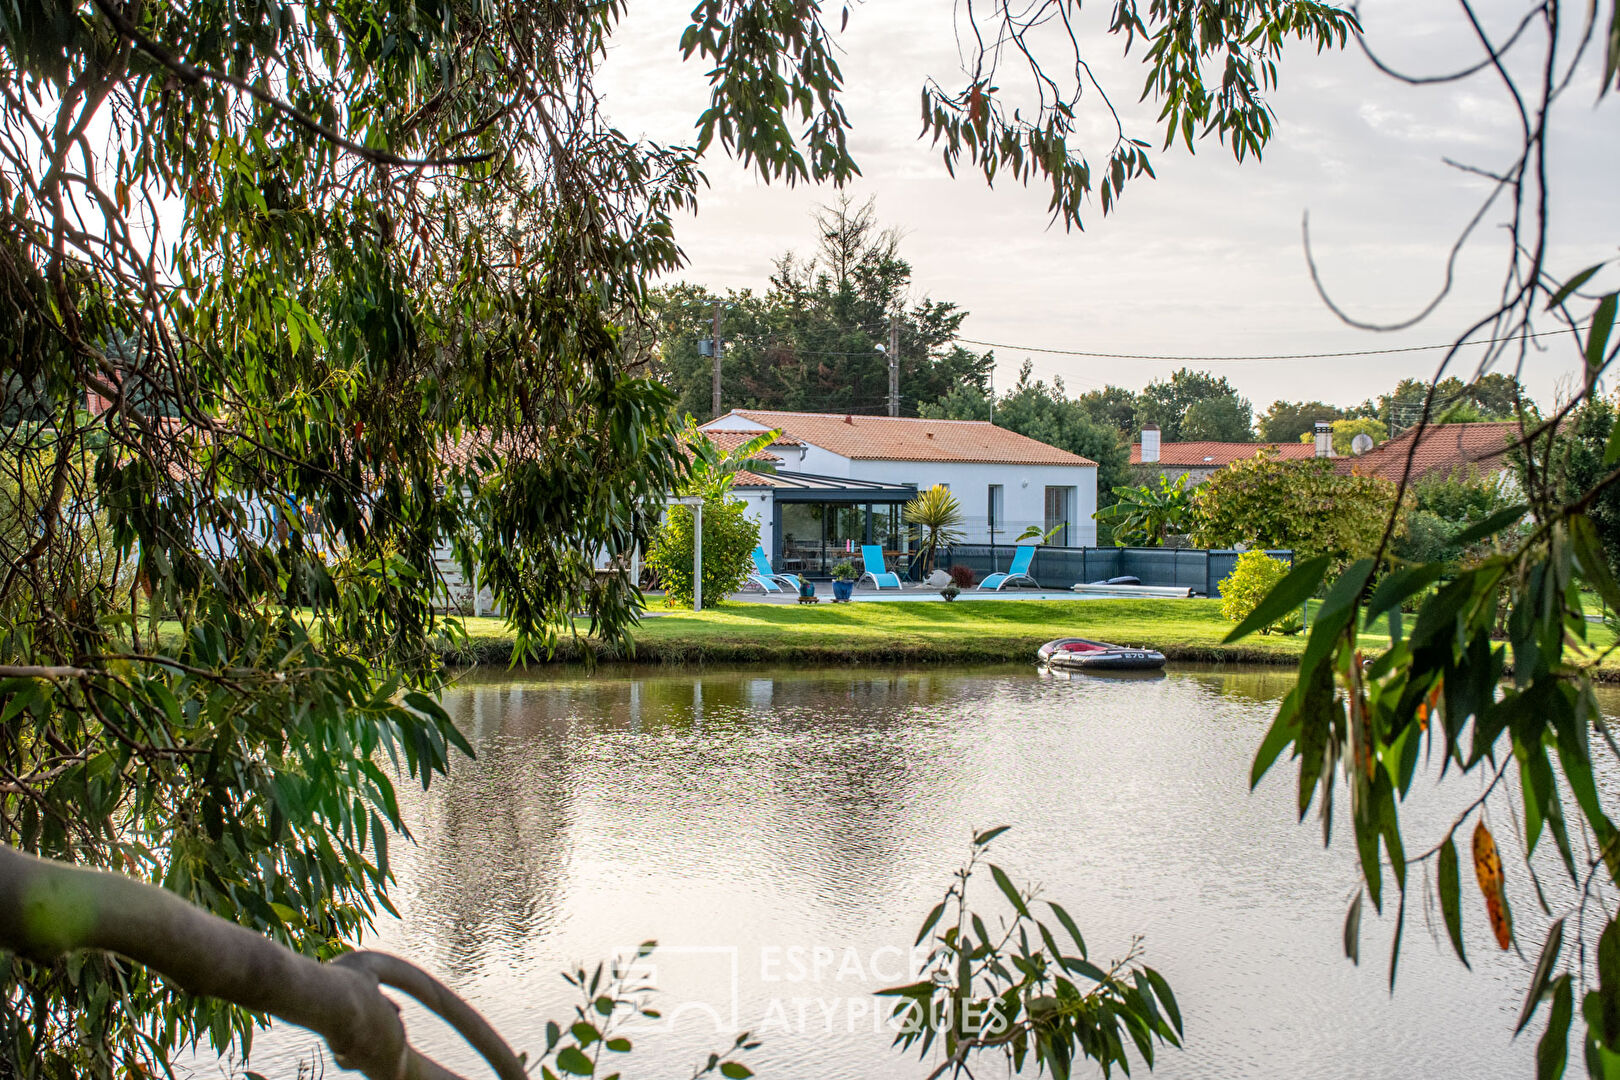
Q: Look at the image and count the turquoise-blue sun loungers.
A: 4